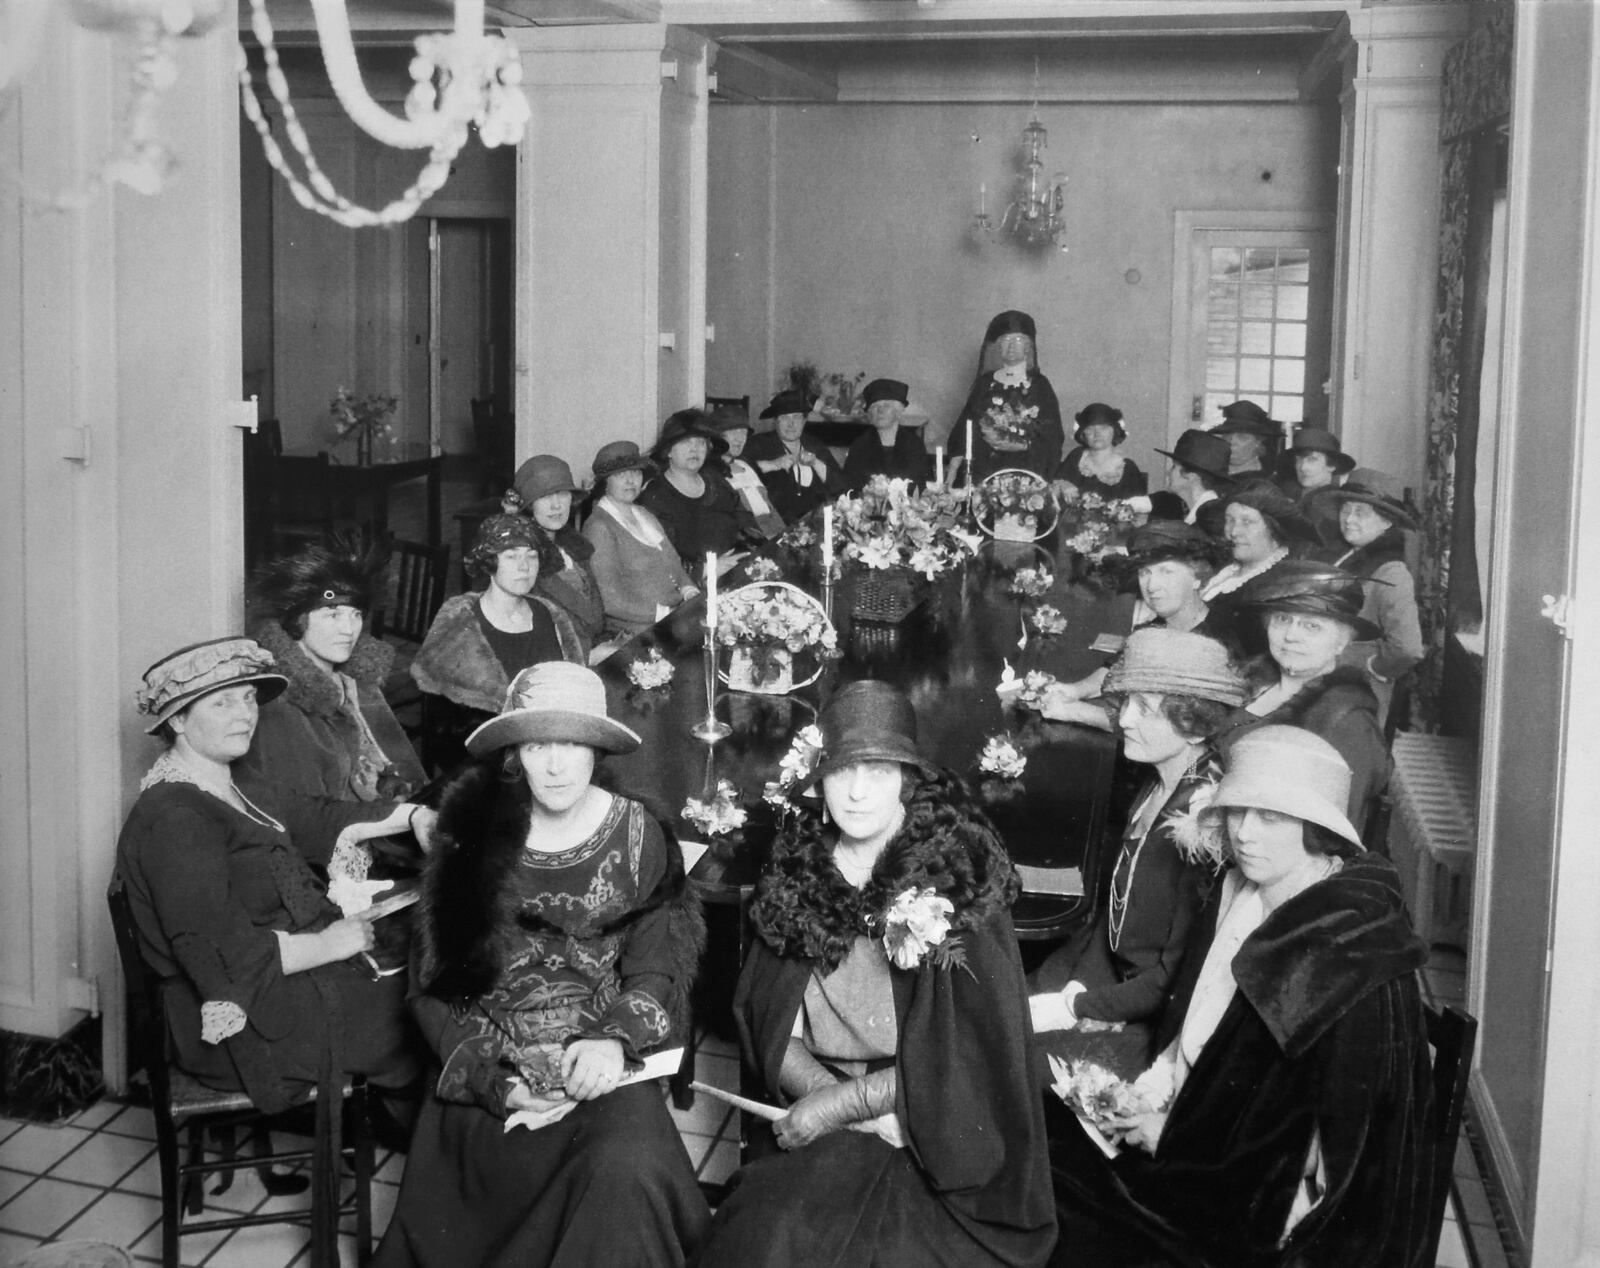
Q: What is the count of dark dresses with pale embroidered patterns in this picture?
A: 1